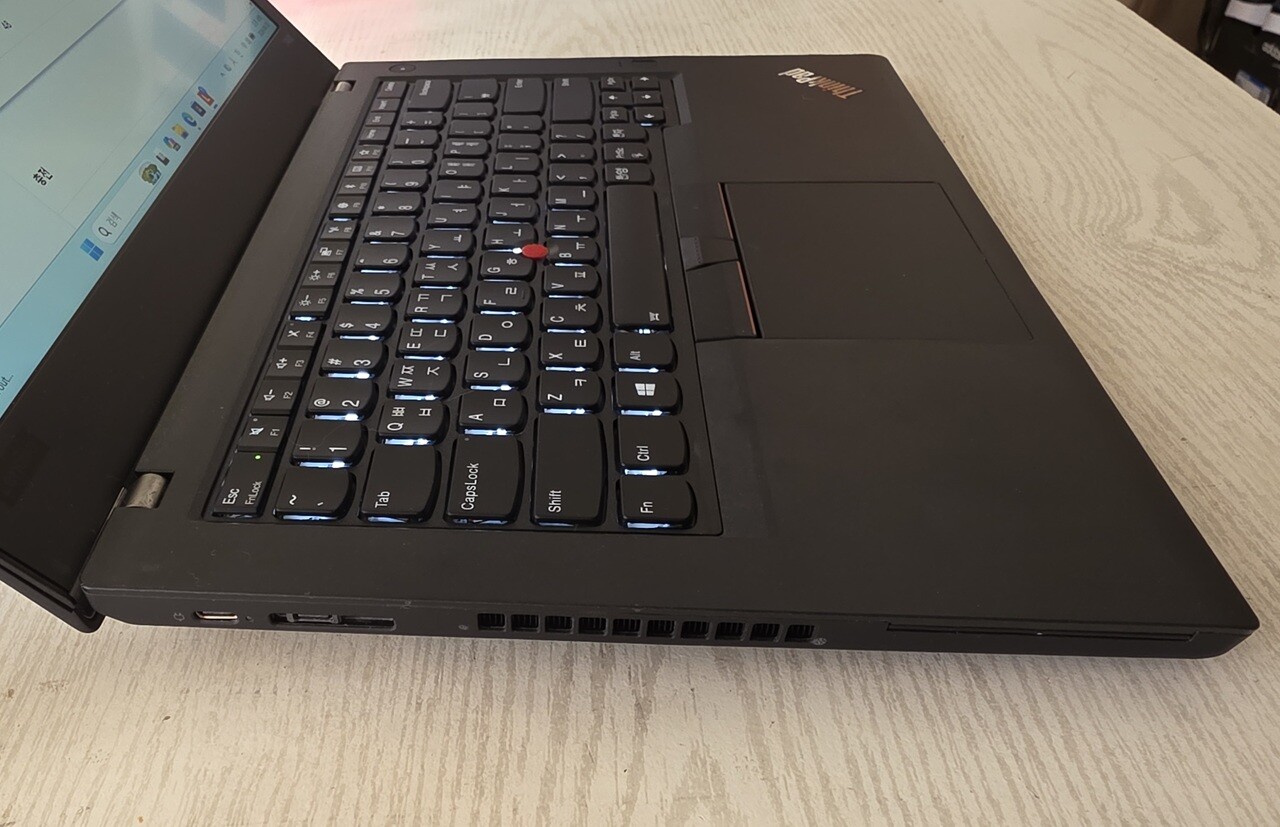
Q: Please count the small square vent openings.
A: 10